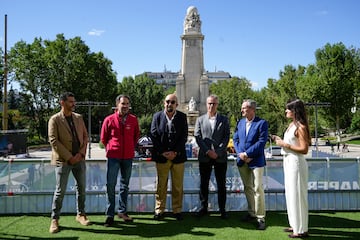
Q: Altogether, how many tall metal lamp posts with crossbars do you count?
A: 2